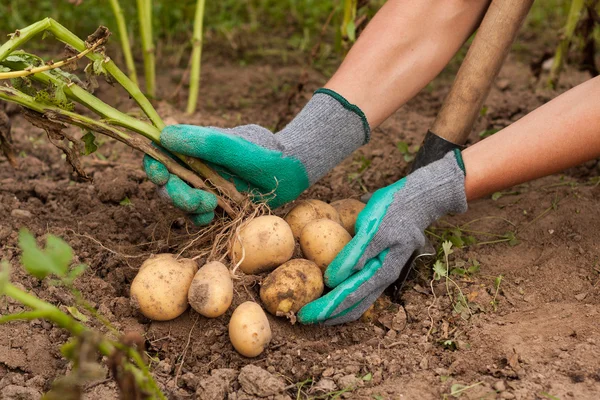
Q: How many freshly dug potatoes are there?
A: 8